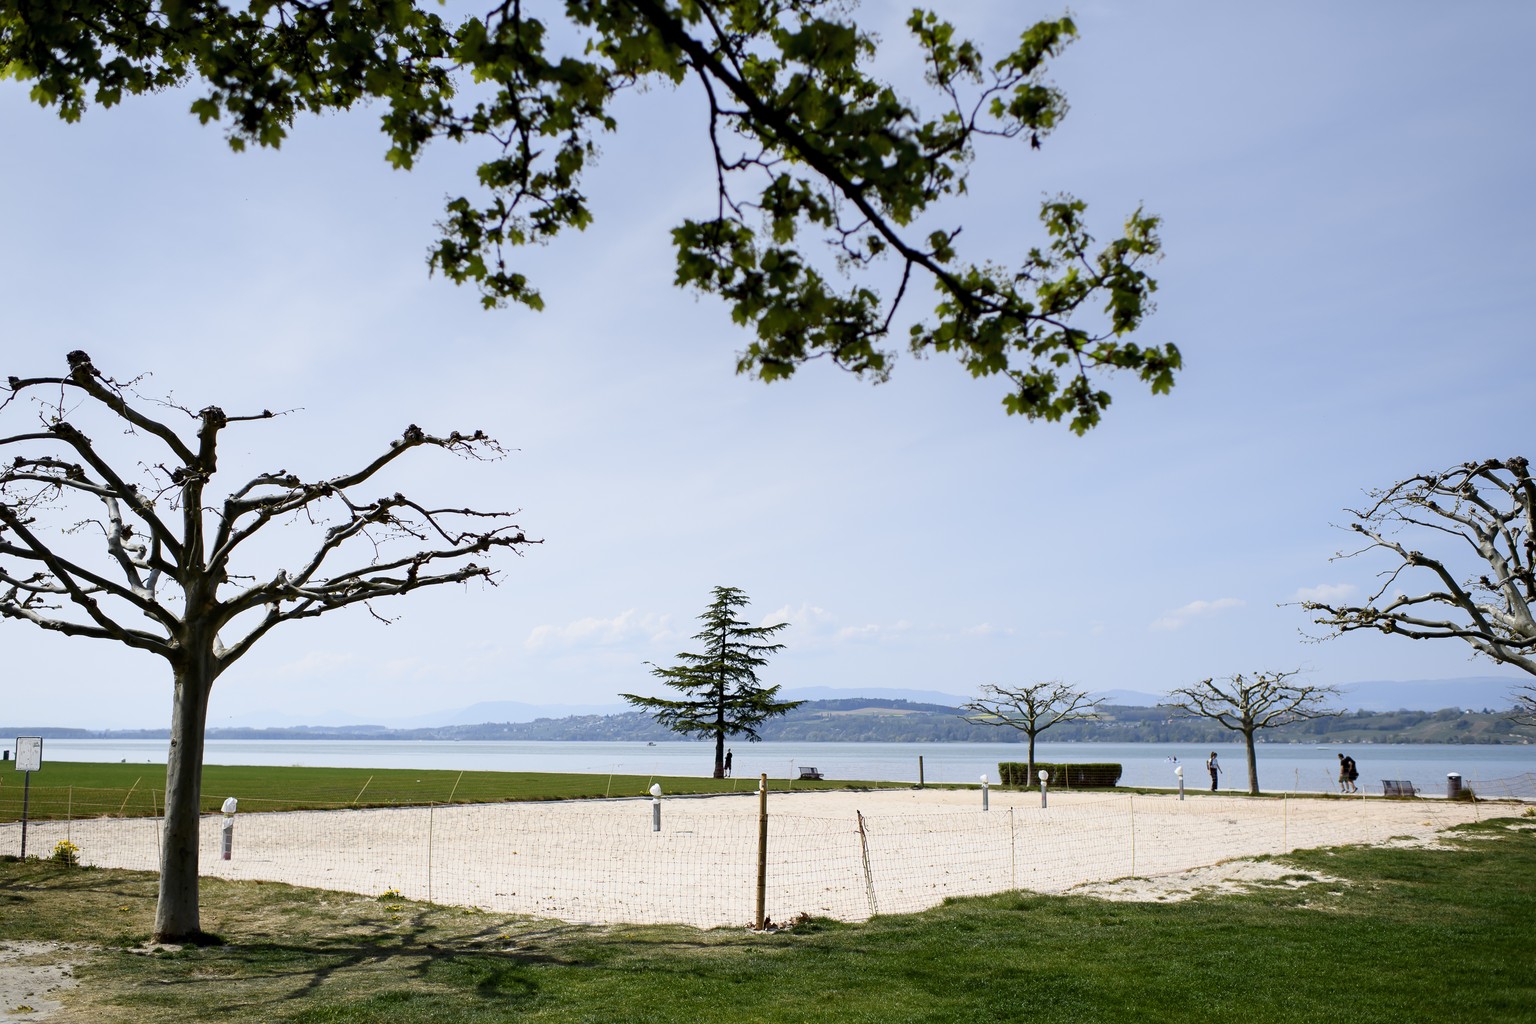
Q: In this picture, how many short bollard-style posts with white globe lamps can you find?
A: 5